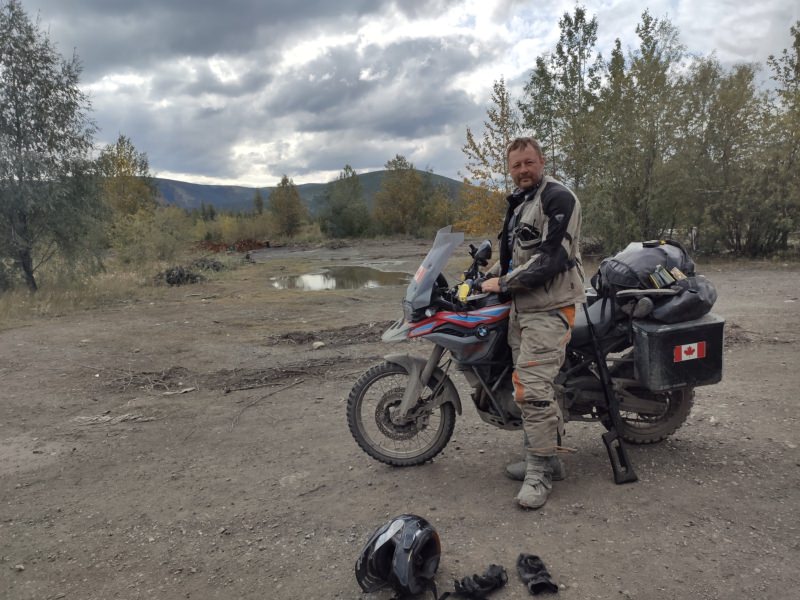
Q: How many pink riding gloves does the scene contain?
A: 0